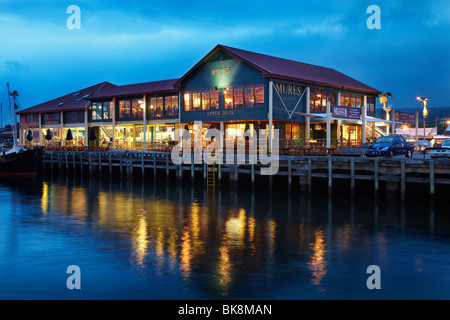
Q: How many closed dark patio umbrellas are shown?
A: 7